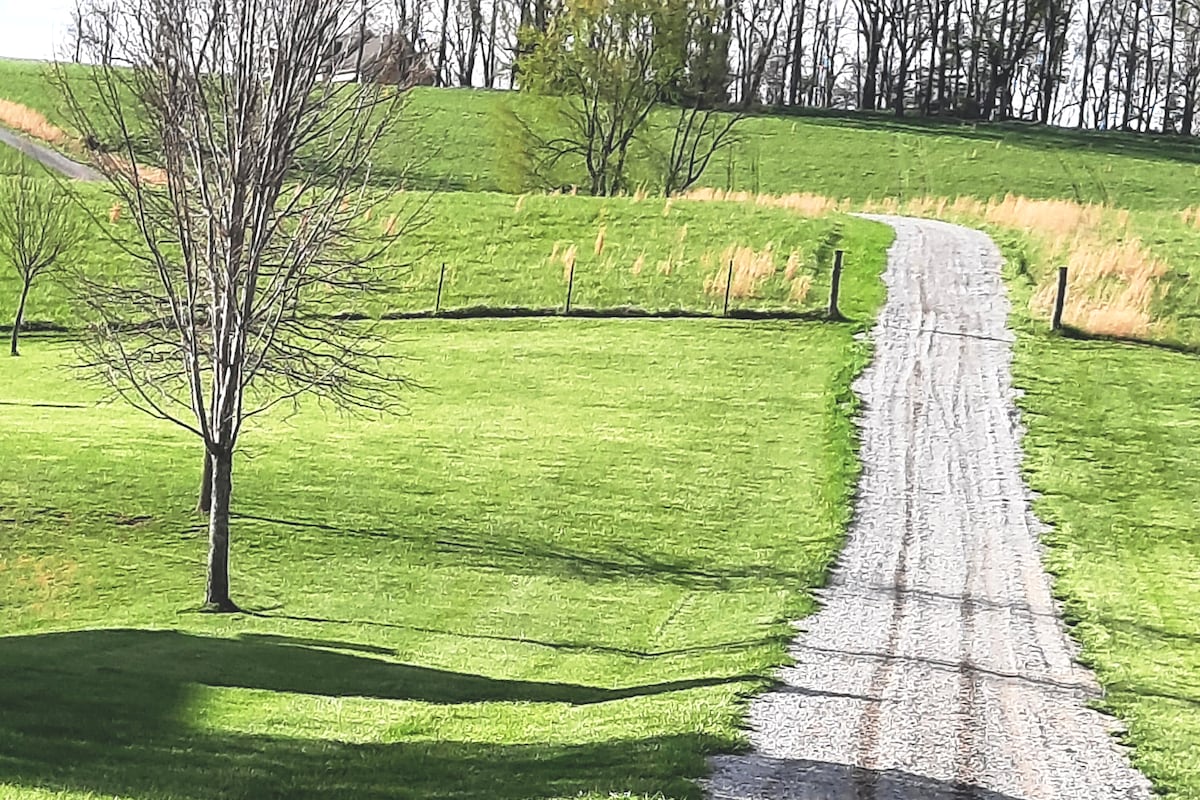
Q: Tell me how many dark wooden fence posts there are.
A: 5